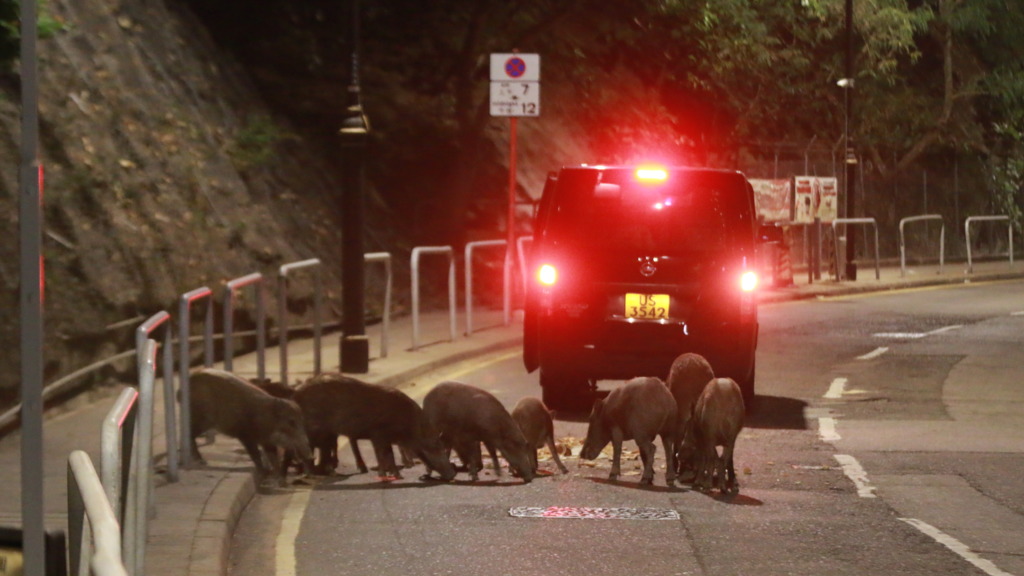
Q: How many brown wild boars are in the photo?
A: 8